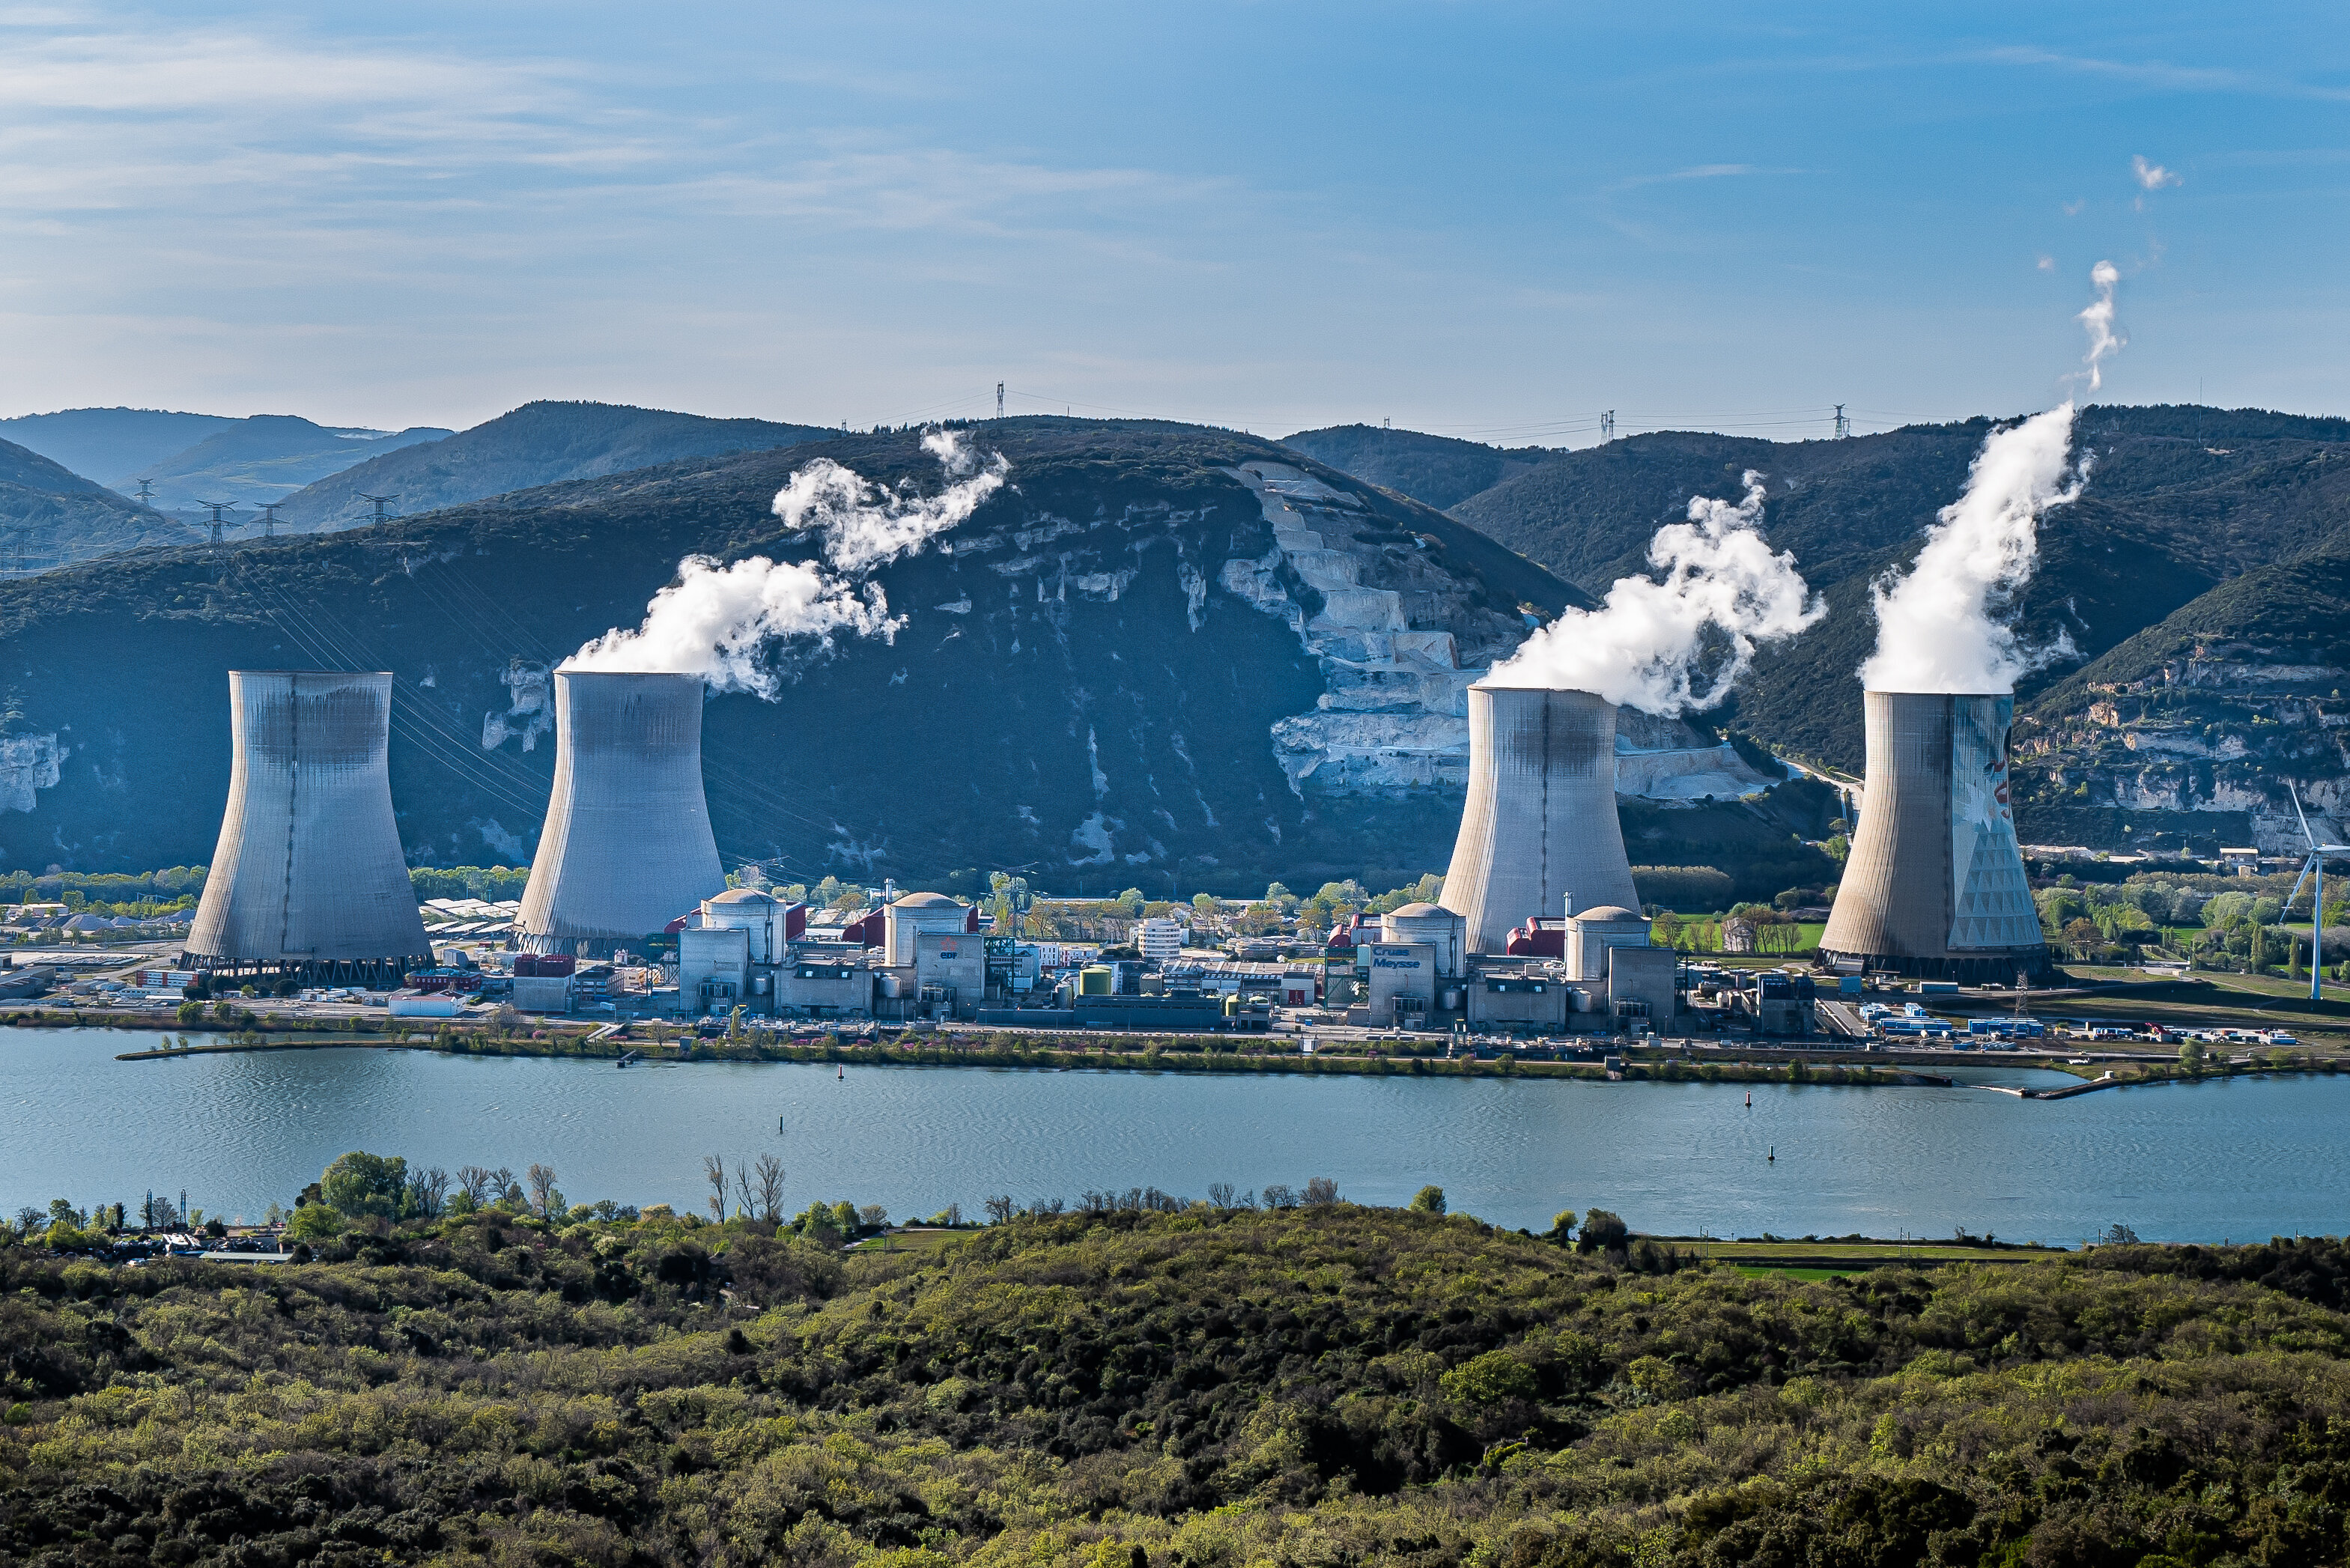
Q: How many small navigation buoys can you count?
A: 4